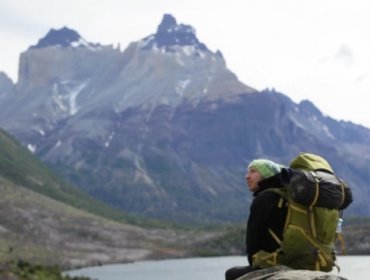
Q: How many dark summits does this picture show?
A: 2